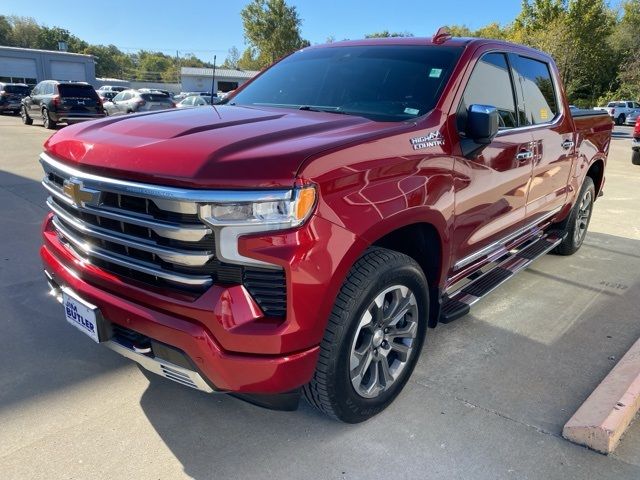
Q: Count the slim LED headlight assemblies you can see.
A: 1